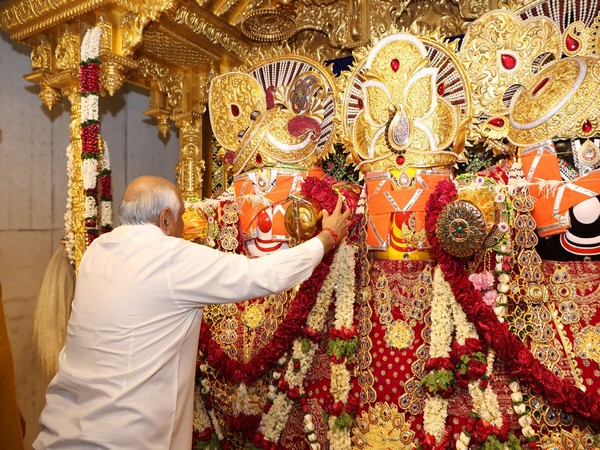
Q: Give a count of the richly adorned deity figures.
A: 3